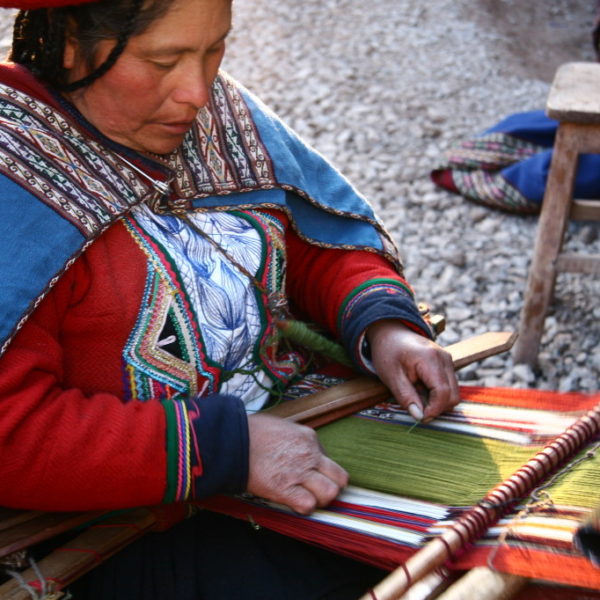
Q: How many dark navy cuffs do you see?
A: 2